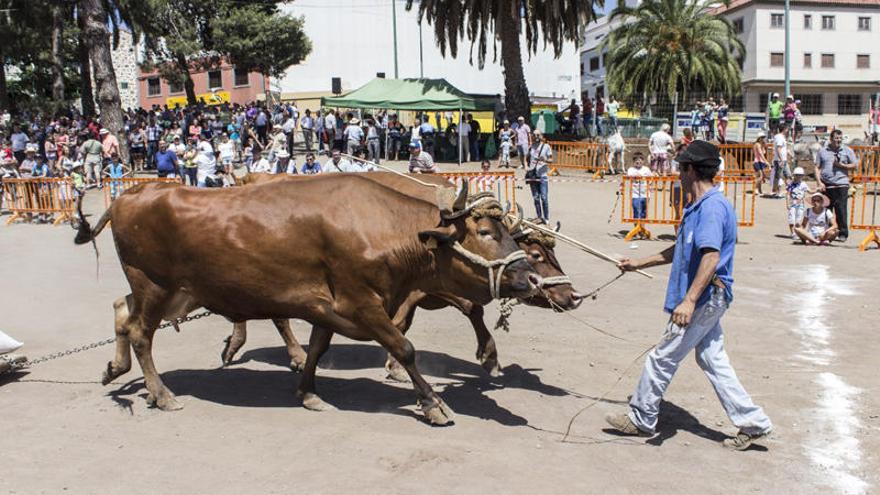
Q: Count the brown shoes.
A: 2